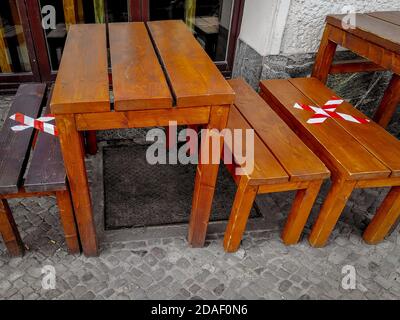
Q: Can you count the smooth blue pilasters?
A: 0